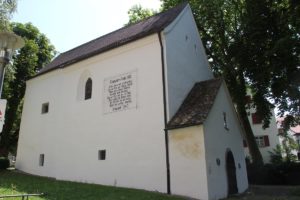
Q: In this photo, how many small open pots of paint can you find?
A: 0